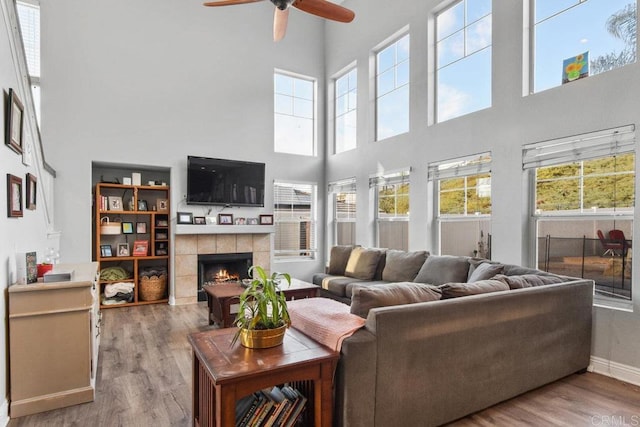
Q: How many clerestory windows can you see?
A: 5